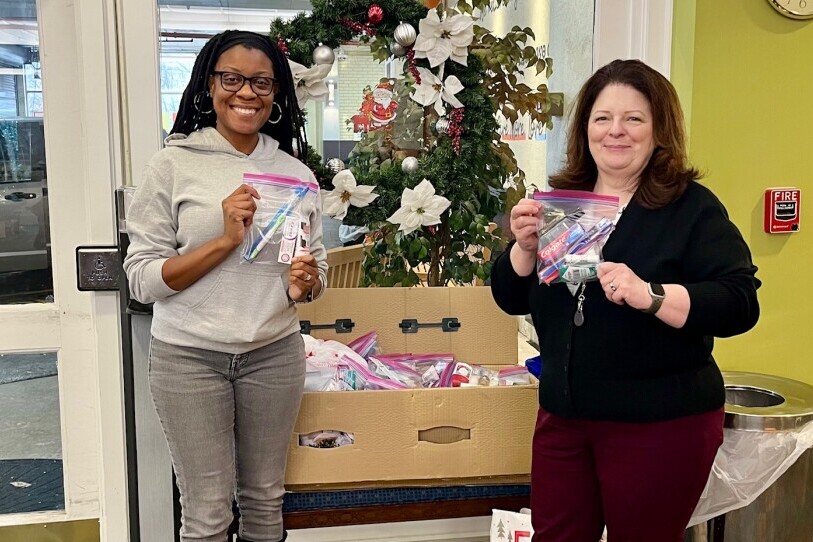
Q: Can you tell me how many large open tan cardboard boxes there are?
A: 1